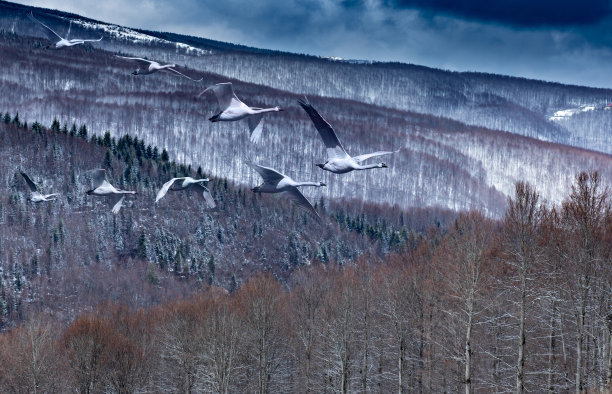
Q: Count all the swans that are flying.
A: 8